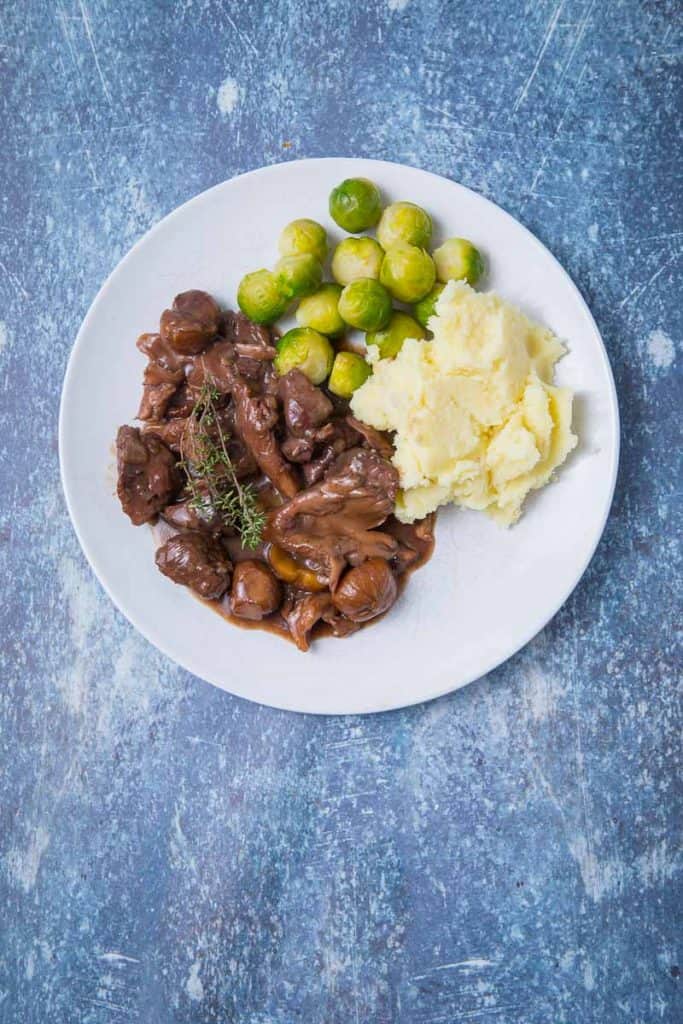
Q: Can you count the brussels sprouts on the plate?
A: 14